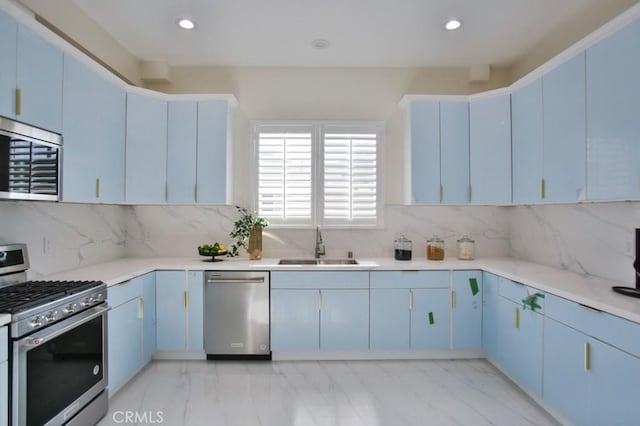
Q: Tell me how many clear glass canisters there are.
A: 3